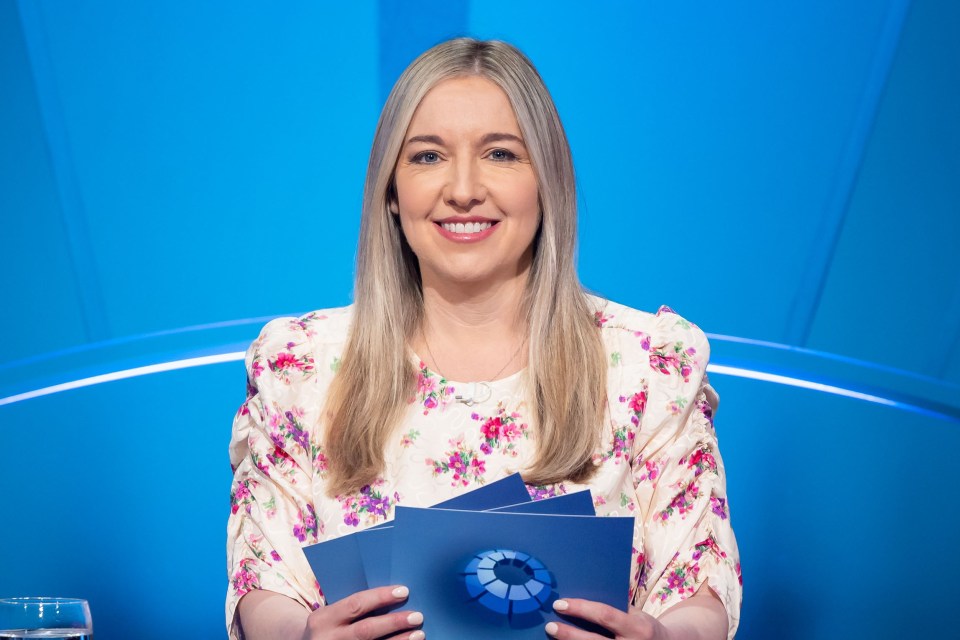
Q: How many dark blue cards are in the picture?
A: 3